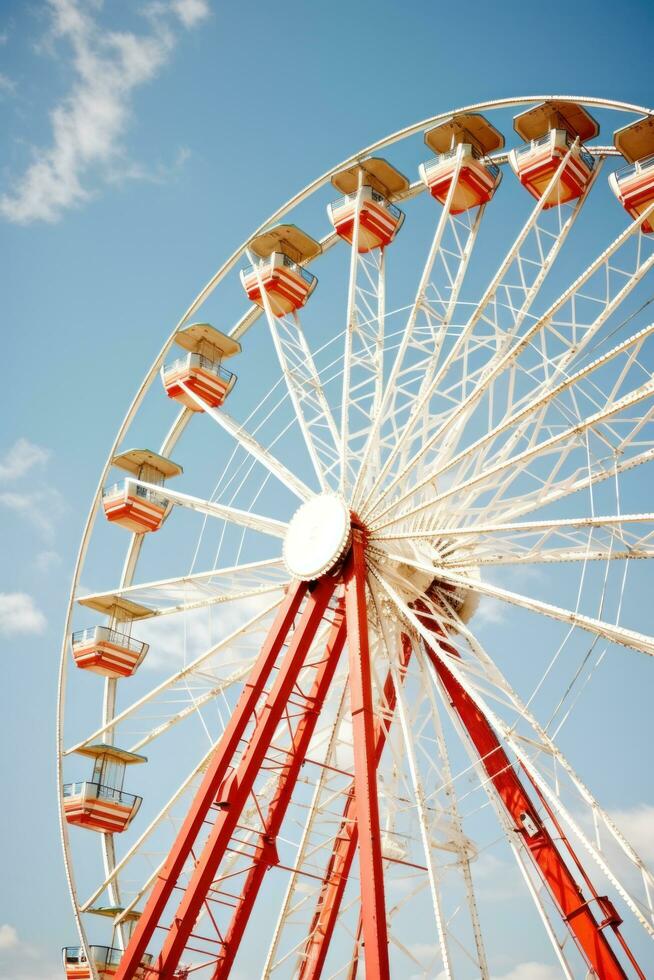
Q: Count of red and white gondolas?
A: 10